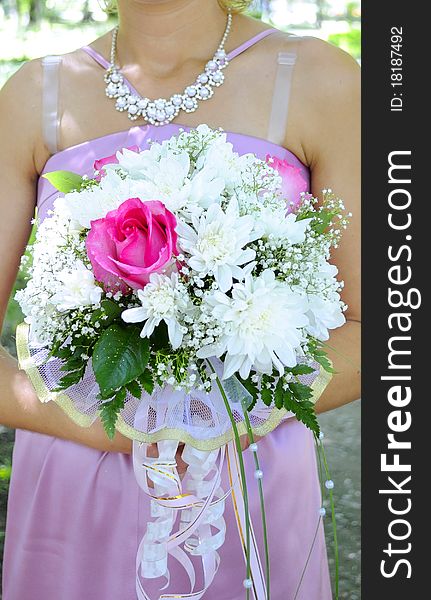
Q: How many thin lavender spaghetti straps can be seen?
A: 2